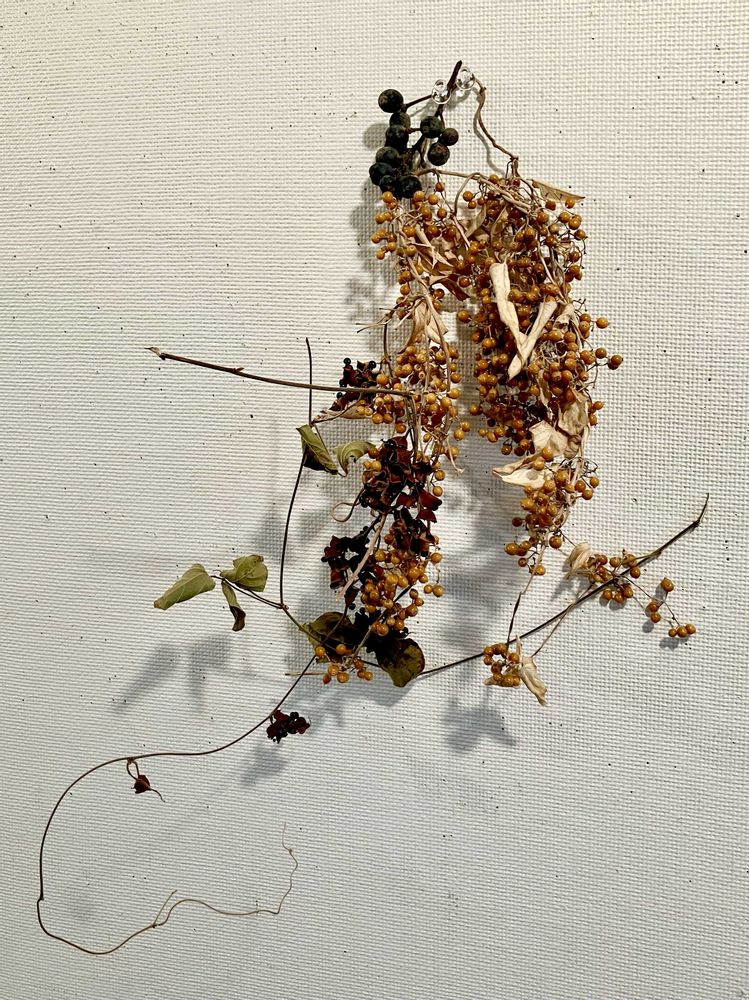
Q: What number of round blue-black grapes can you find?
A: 10